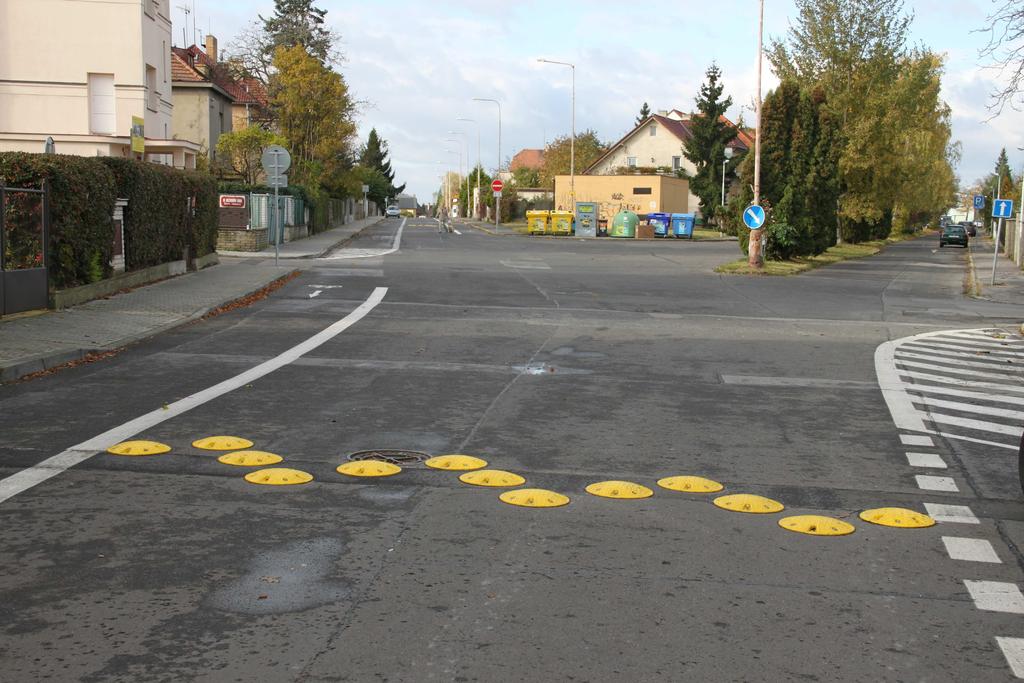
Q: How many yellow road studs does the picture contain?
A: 13